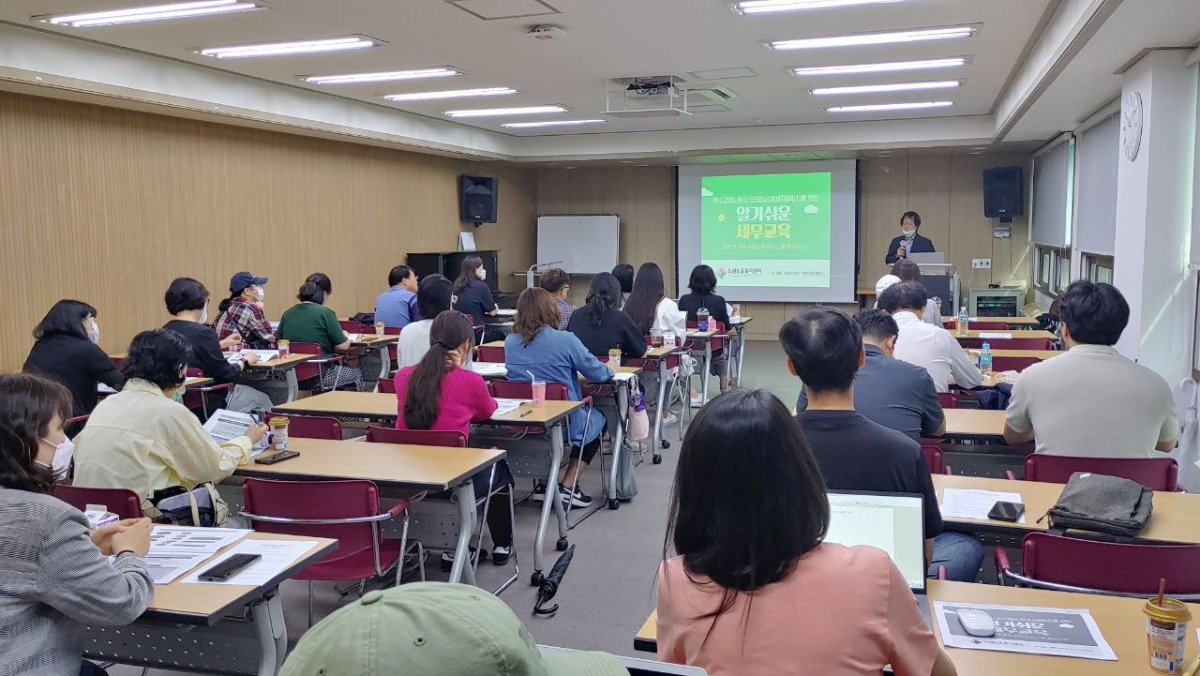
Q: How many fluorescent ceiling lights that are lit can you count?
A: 11